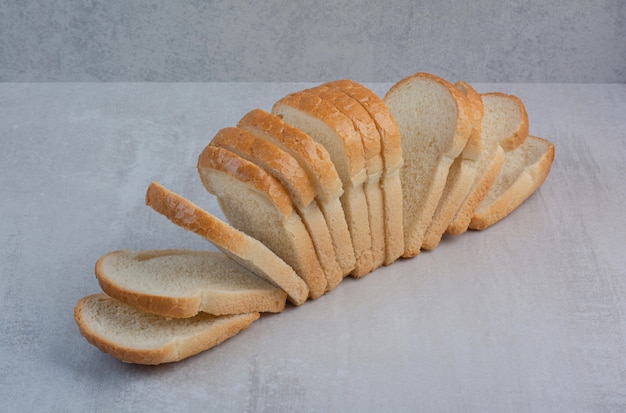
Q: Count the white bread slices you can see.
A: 13